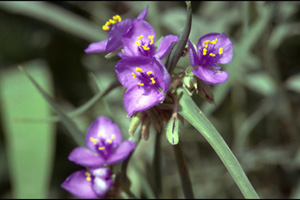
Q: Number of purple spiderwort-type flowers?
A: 6